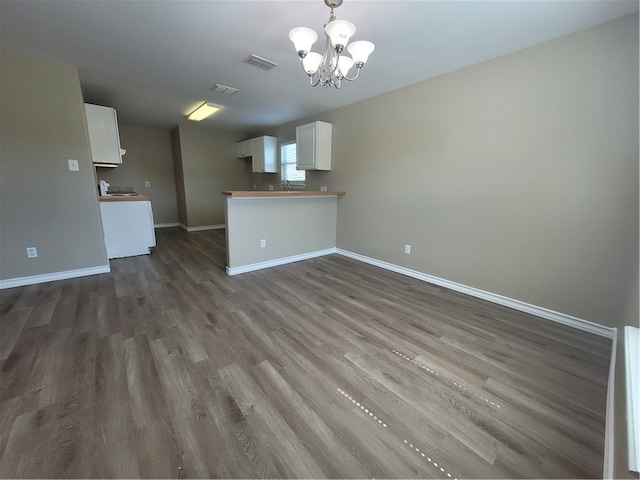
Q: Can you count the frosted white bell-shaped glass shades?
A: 5